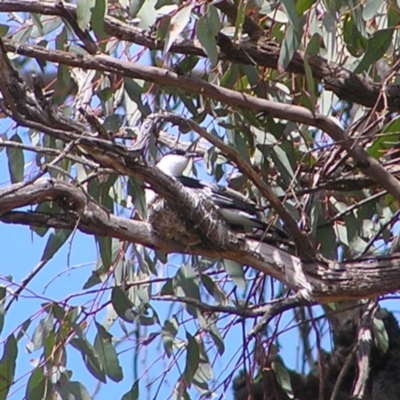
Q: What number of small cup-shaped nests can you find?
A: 1